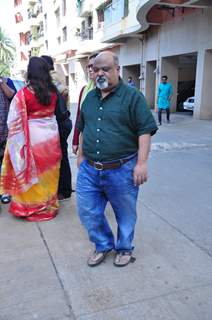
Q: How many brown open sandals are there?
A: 2